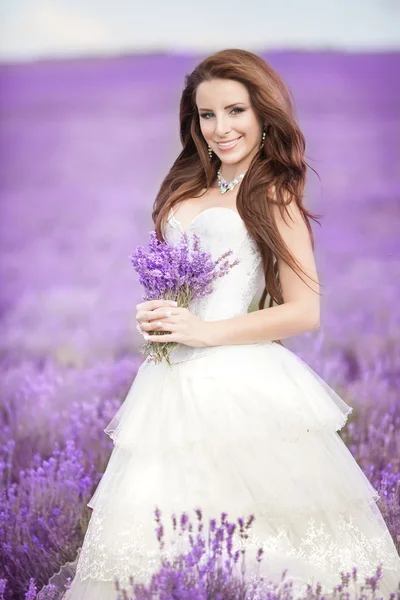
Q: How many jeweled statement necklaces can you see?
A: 1